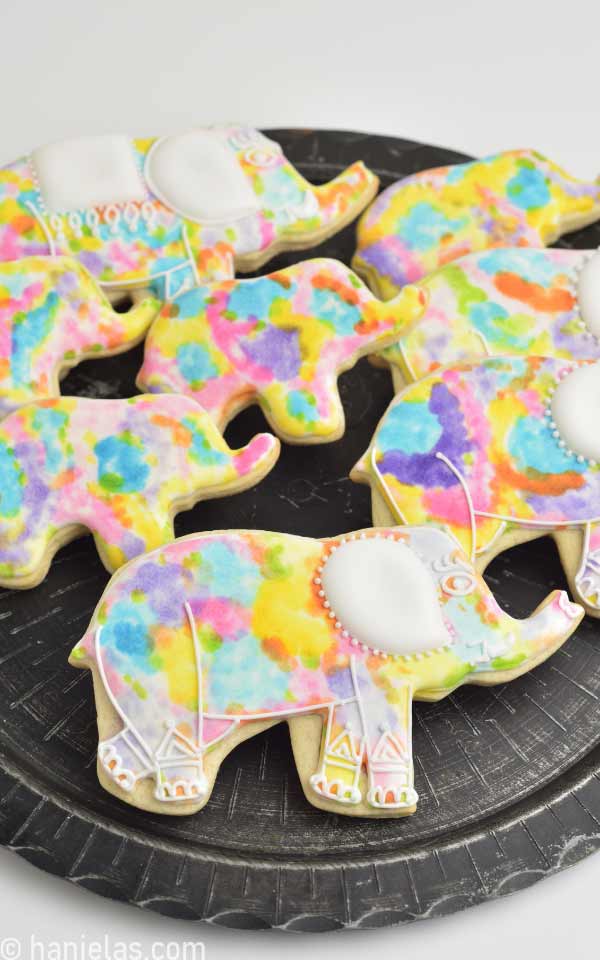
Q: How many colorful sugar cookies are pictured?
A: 8